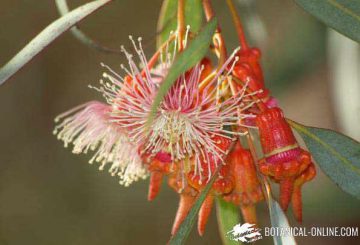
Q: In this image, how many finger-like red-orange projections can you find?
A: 6